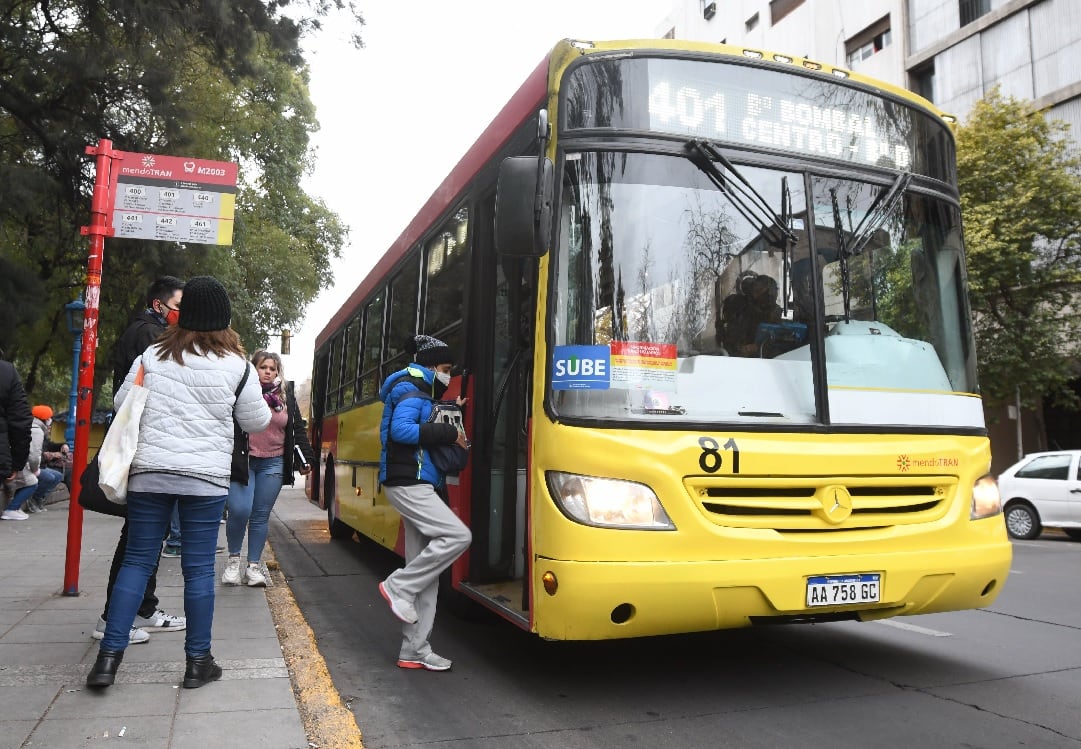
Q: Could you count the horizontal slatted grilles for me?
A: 1